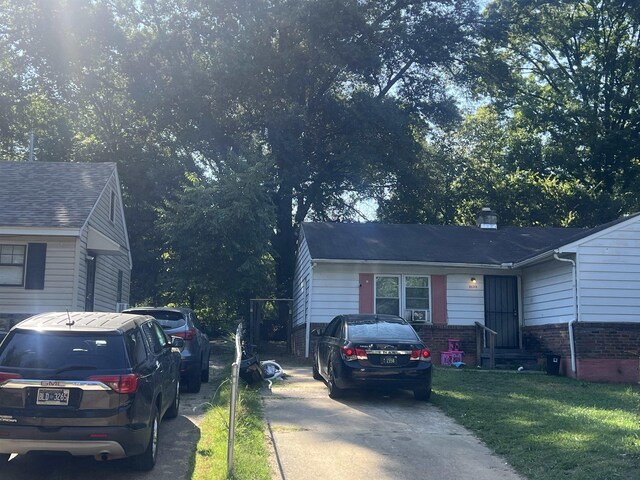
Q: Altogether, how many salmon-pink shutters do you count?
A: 2